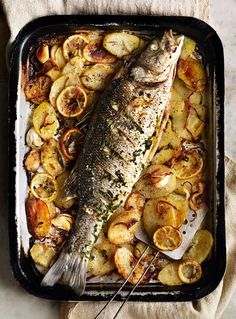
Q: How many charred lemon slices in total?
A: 7